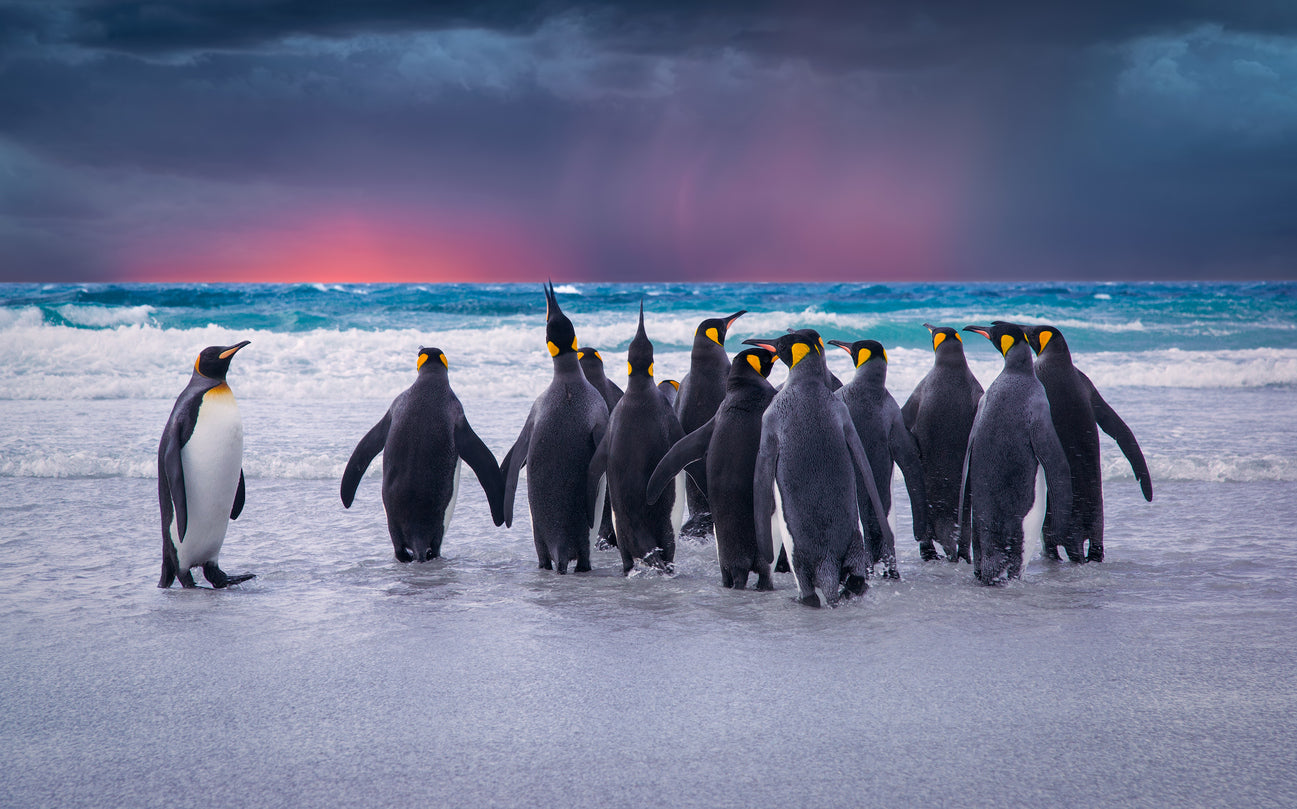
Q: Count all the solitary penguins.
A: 1